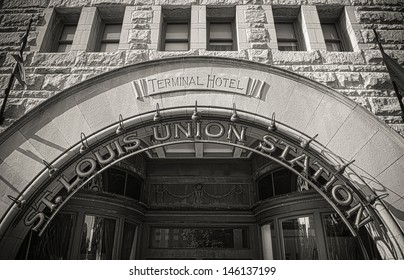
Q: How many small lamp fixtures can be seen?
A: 11